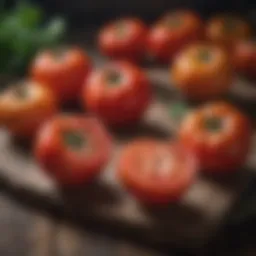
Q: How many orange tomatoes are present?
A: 3